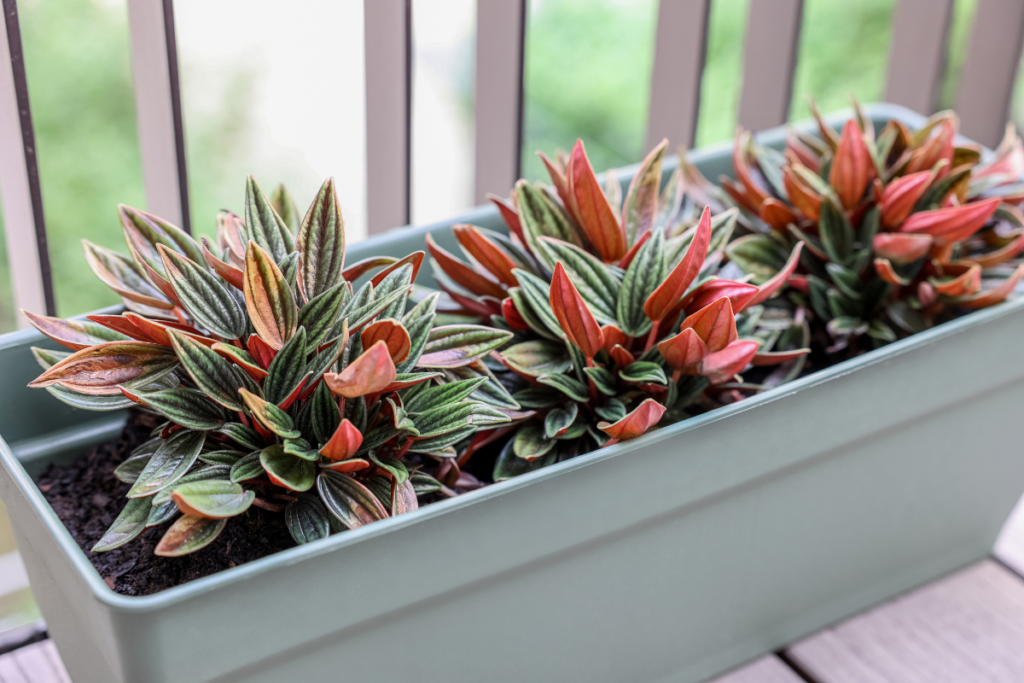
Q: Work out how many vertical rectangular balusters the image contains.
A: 8